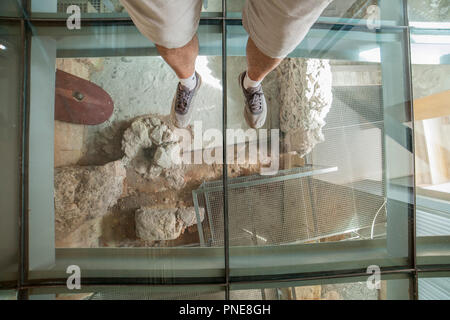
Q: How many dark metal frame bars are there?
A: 5